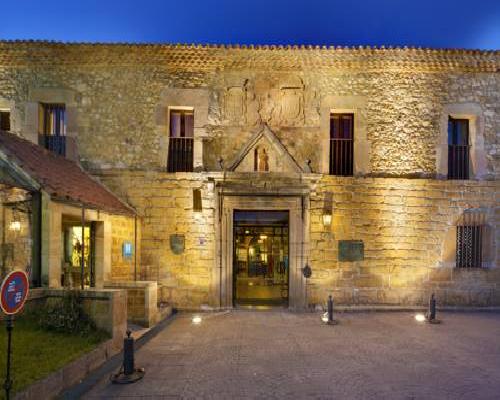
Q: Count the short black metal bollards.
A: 3